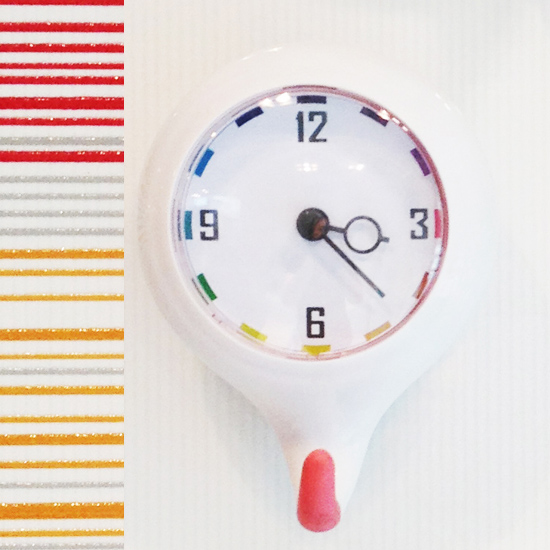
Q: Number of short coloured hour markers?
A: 12